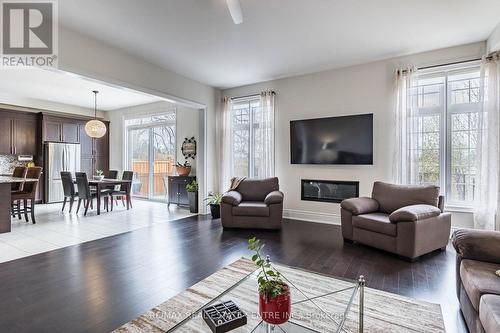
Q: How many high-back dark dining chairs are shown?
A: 4